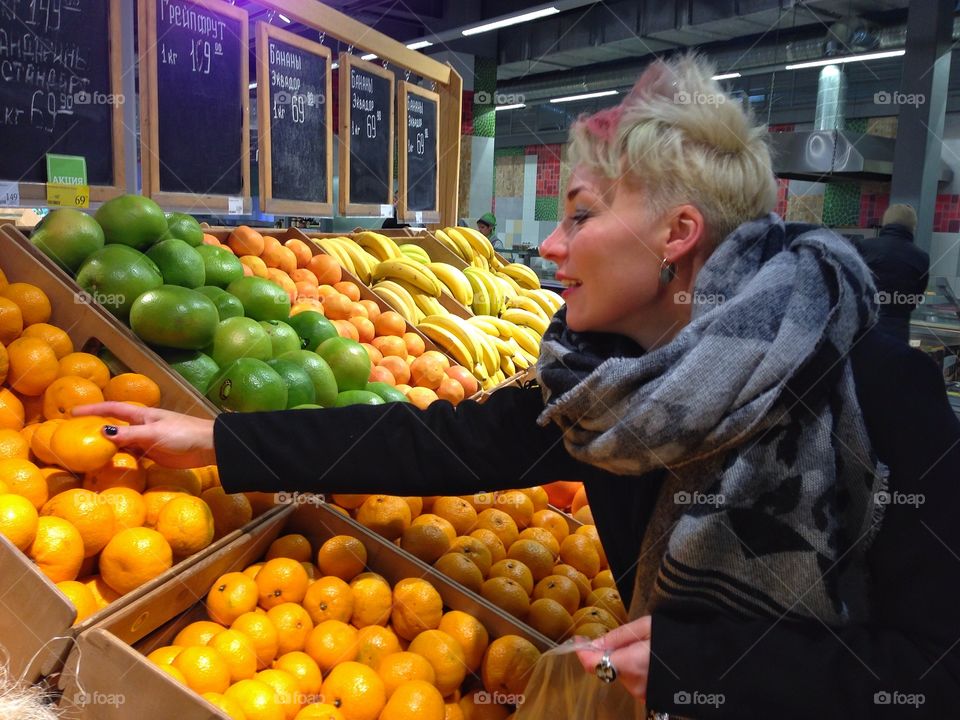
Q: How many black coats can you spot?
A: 2